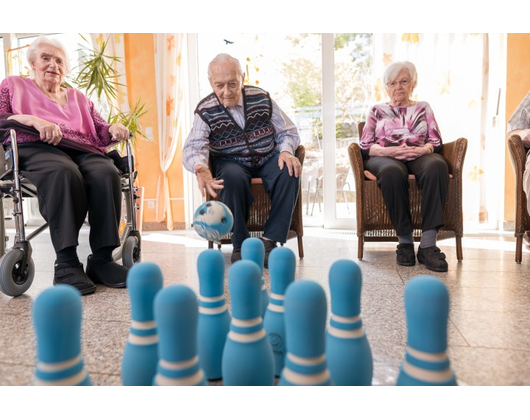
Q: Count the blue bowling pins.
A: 10